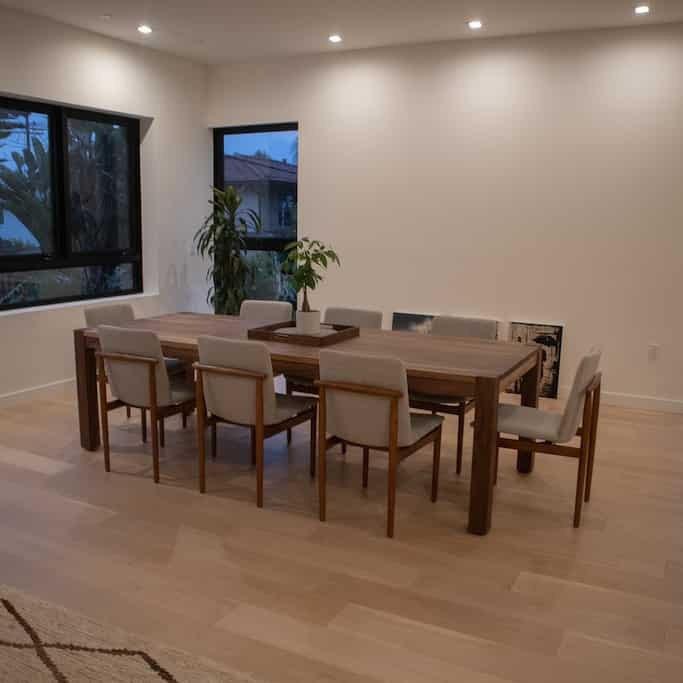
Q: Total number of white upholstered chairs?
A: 8